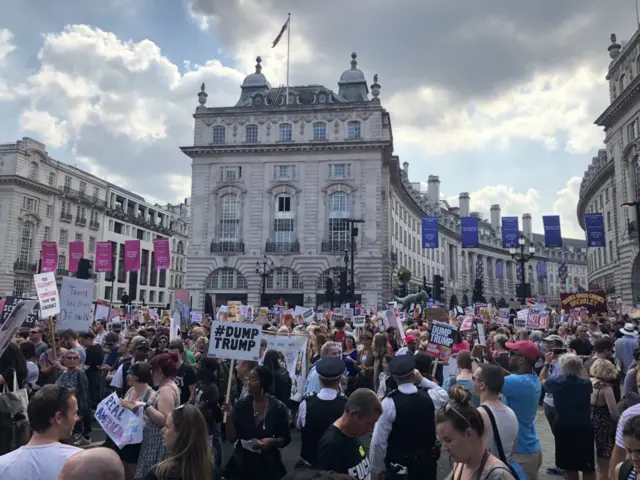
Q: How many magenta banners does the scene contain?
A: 5